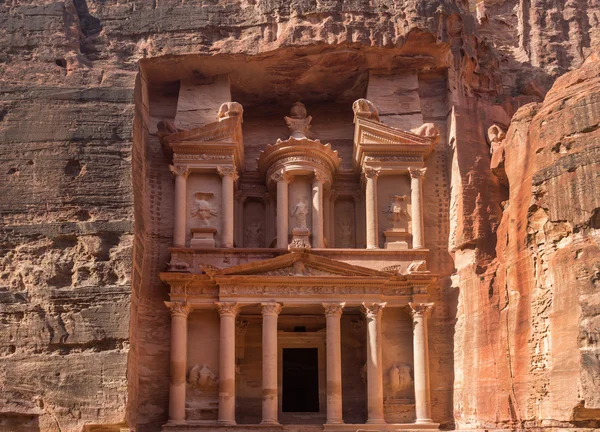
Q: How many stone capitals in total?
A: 12